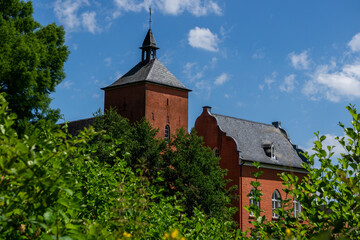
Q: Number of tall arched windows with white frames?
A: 3